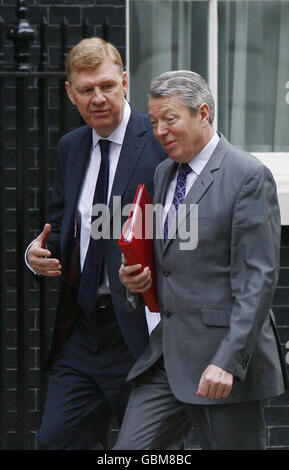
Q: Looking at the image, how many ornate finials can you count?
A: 1